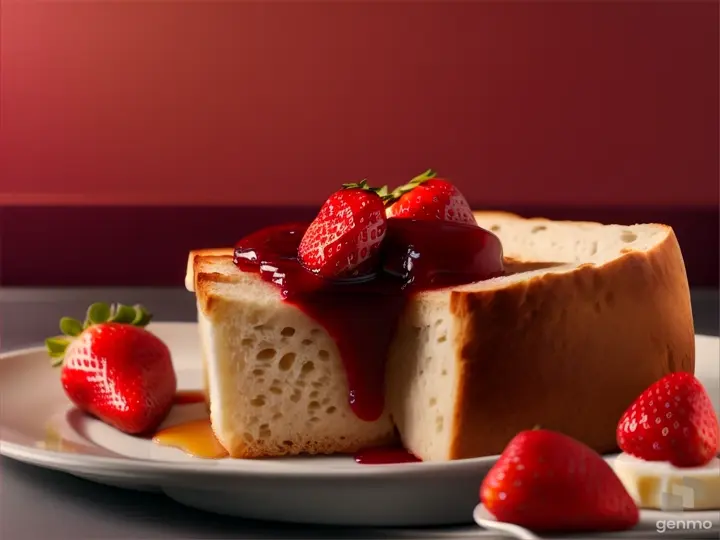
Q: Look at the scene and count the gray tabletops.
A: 1